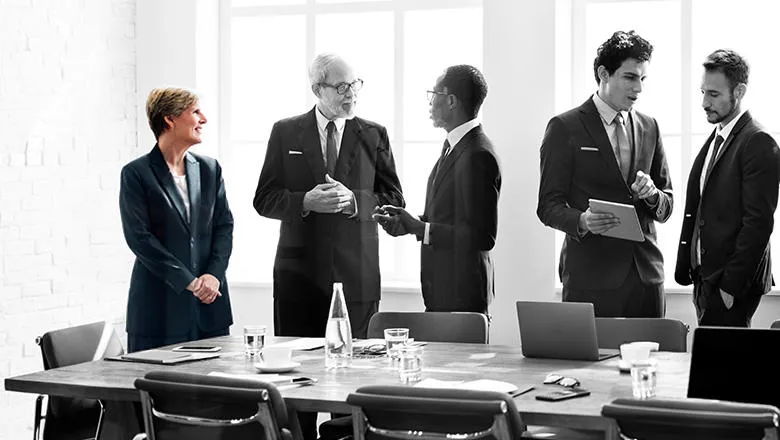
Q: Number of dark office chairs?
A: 6